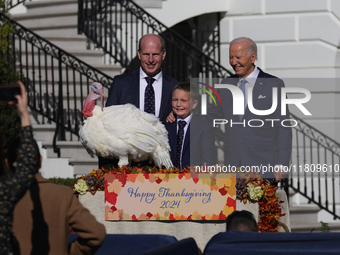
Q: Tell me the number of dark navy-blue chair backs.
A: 3